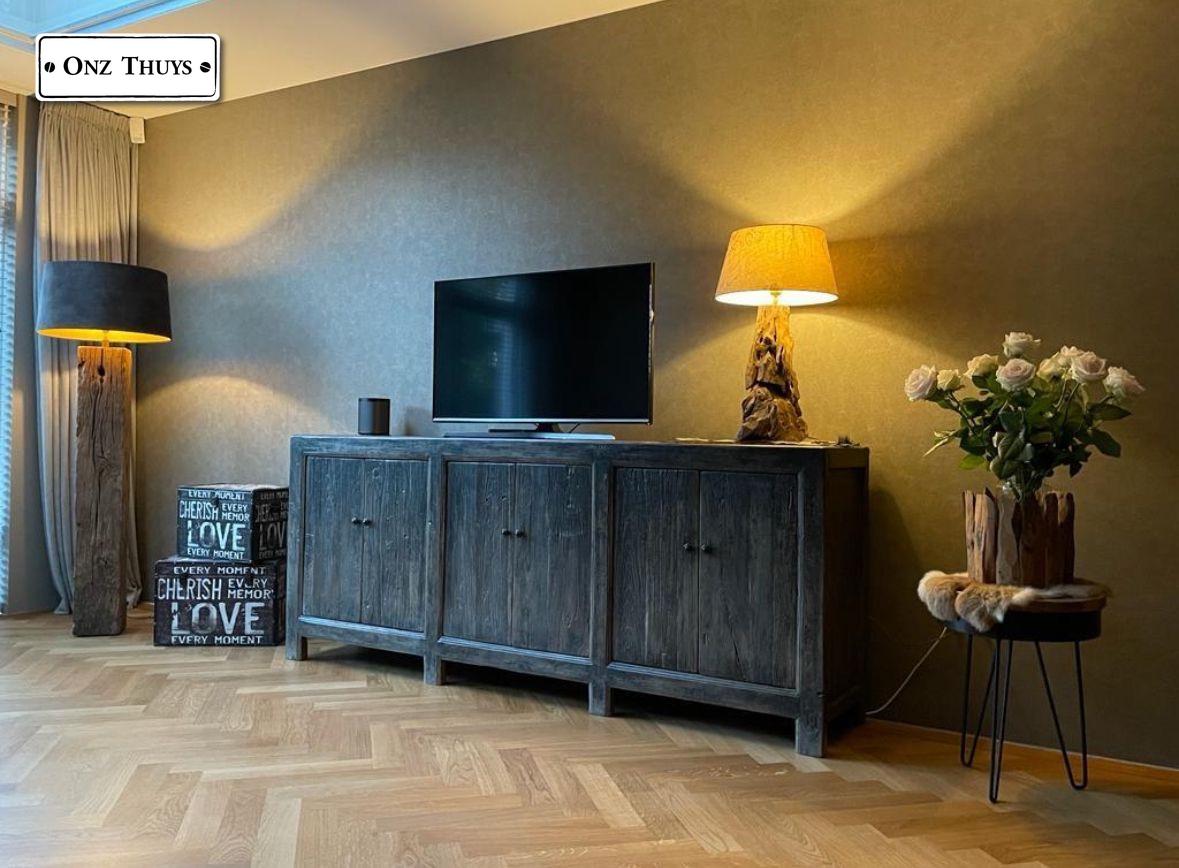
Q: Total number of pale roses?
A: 9